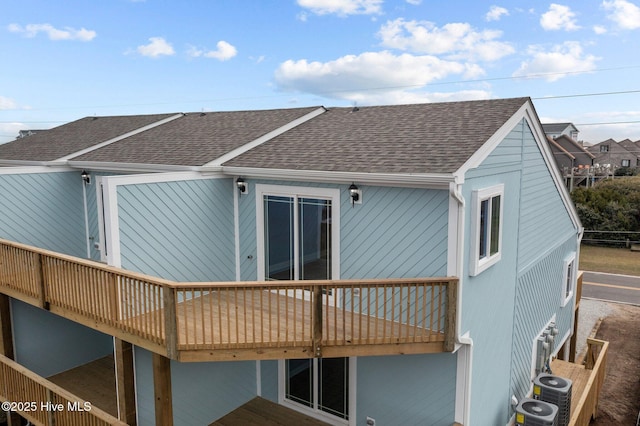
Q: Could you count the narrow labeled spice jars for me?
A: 0